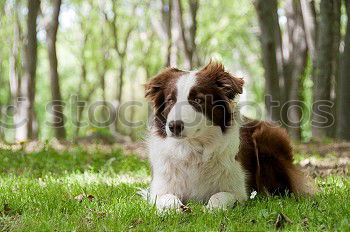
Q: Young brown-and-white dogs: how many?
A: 1